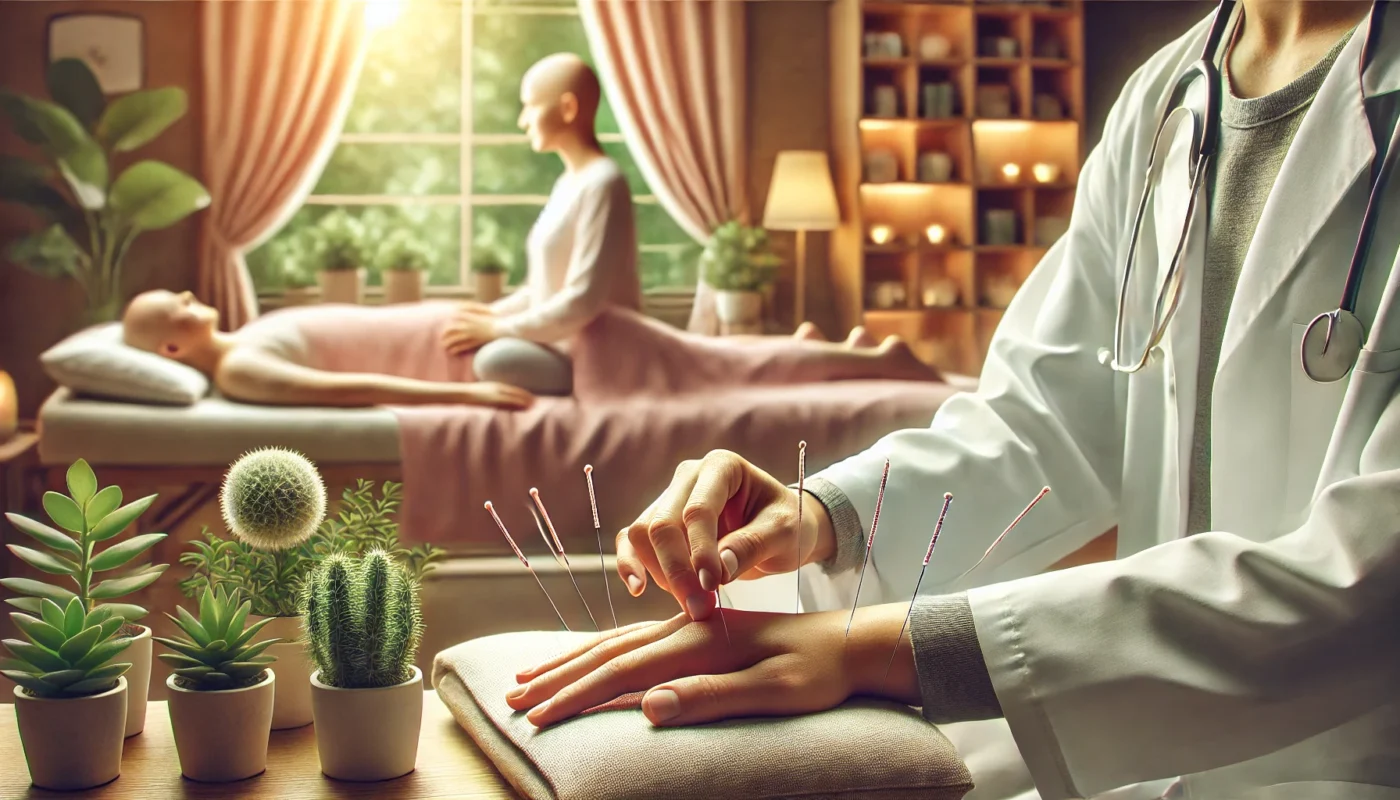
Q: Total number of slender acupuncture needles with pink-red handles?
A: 7